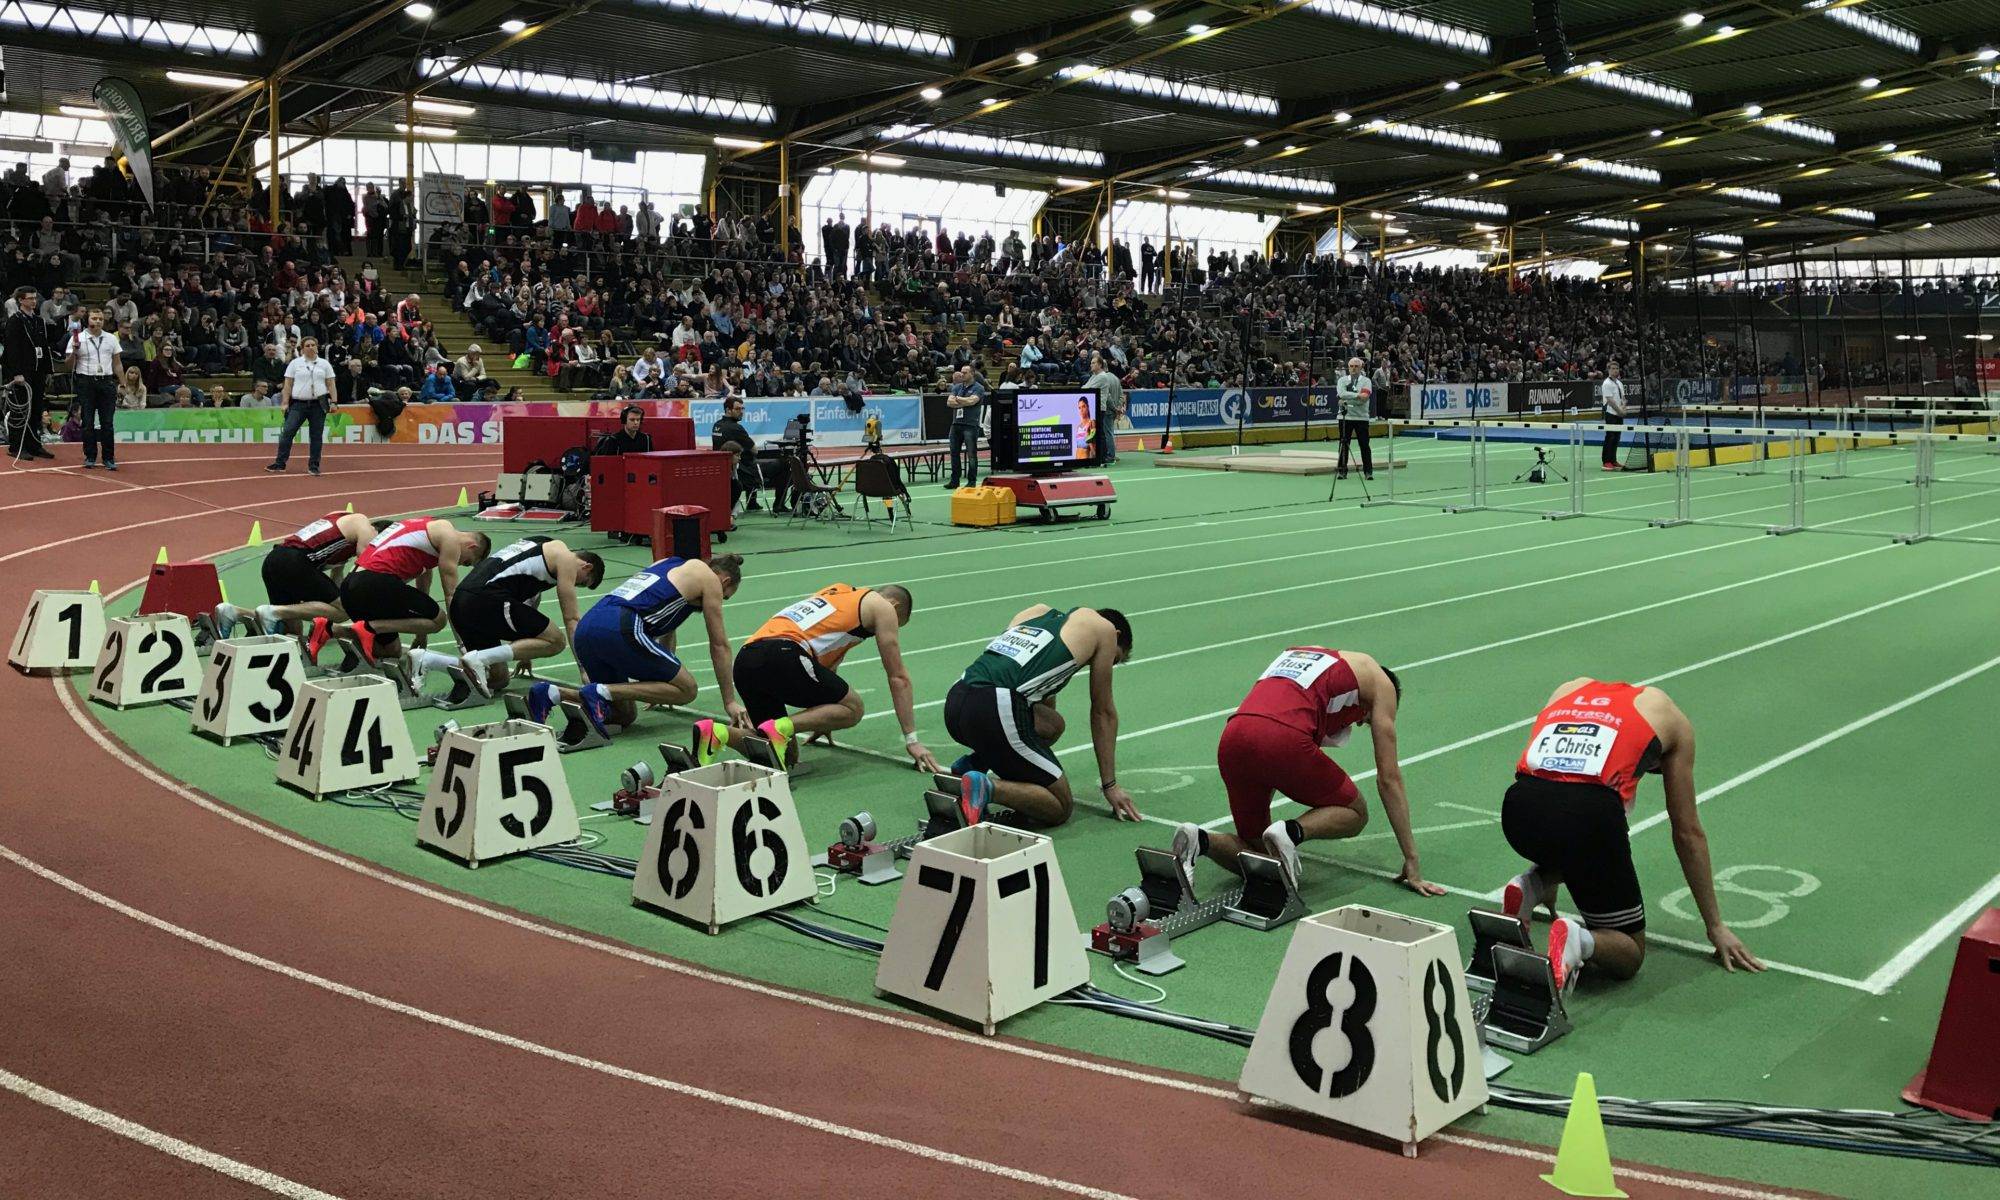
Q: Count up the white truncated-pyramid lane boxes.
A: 8